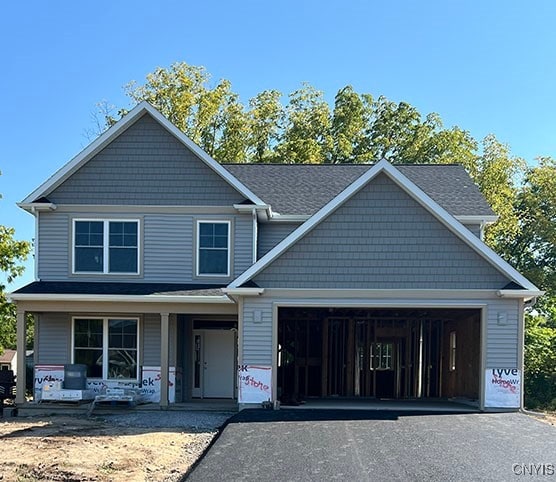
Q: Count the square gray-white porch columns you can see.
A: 2